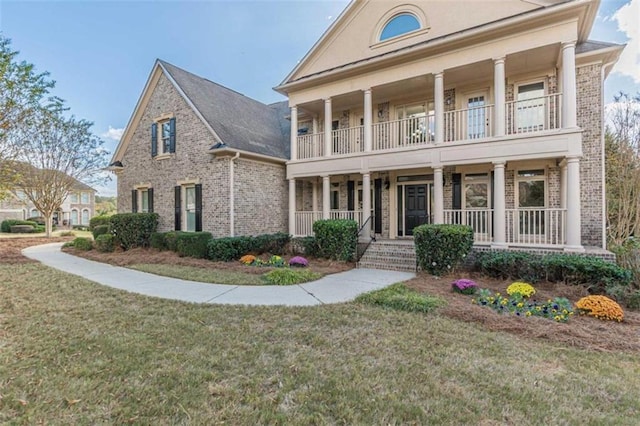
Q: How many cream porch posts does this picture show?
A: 12